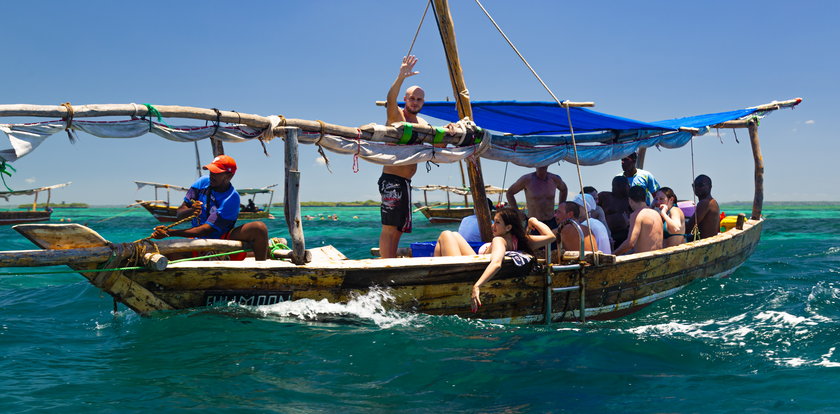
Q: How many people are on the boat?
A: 13